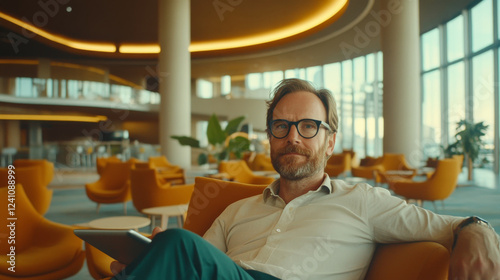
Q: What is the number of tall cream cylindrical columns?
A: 2